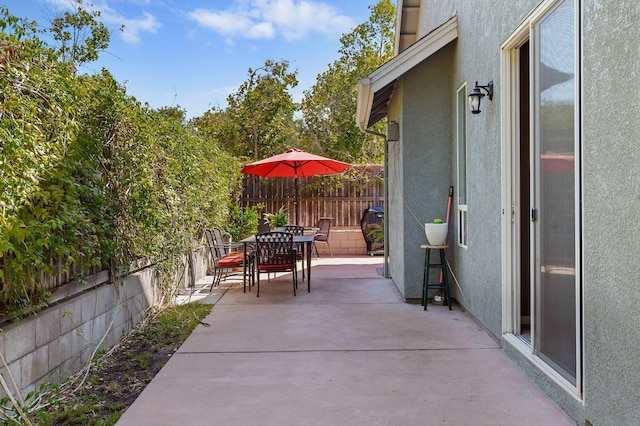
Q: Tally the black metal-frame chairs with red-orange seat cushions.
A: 4